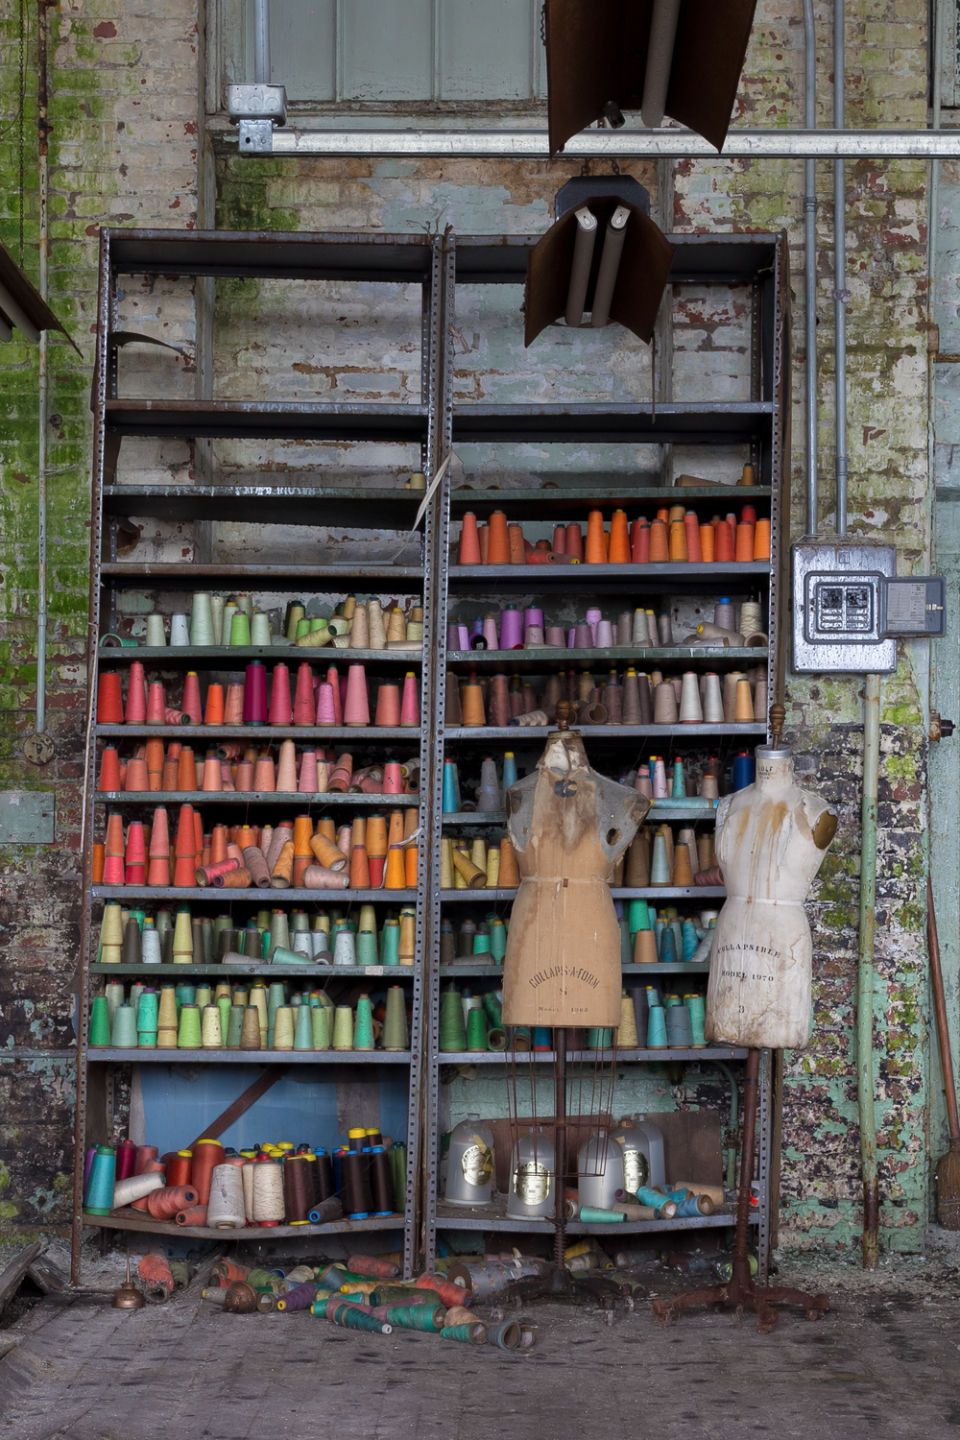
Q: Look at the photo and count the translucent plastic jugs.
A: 5